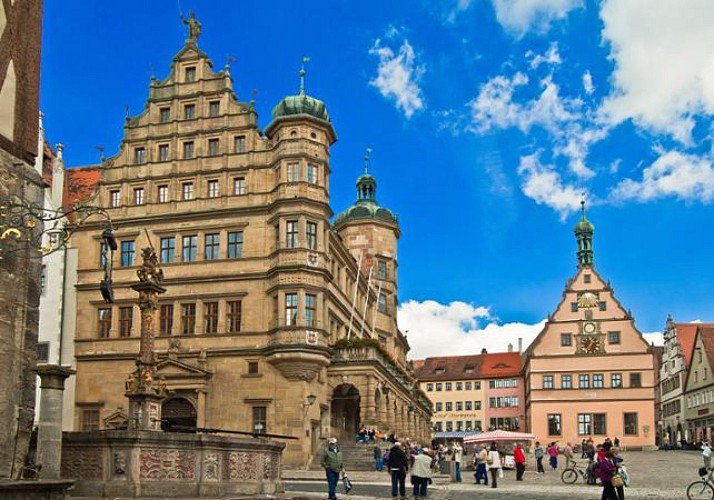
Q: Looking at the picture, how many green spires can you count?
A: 3